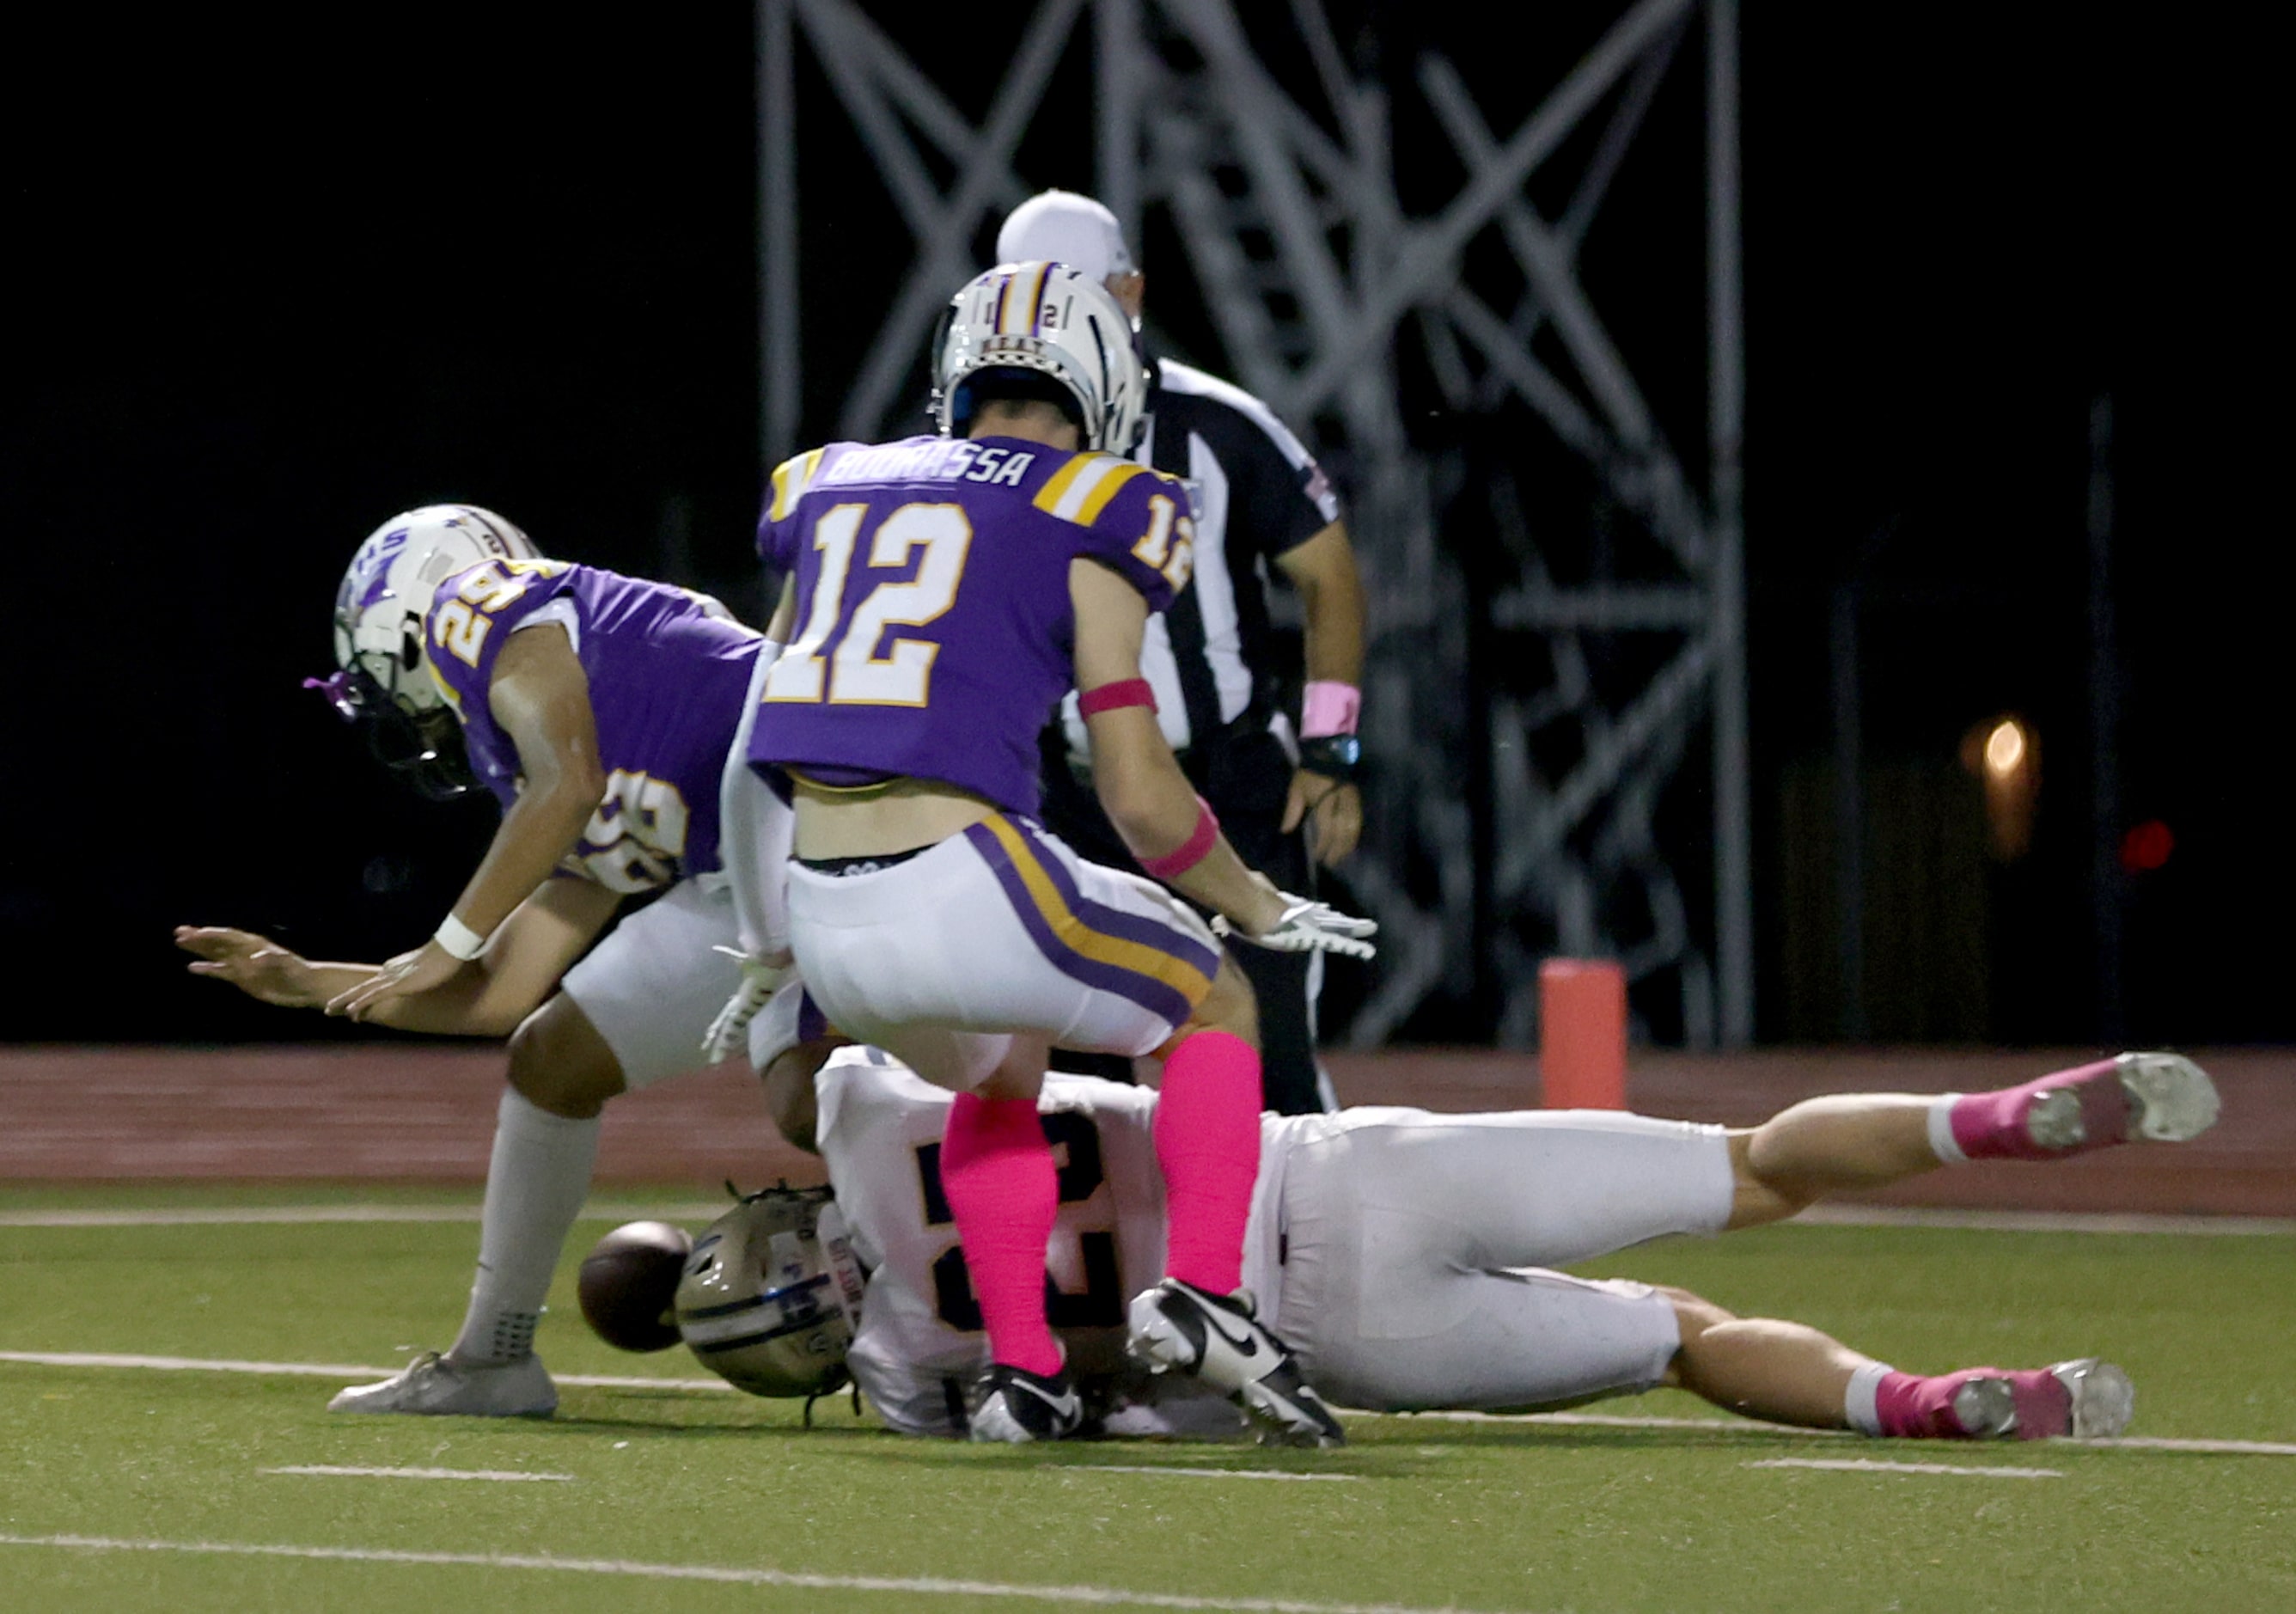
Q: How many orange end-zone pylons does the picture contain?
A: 1